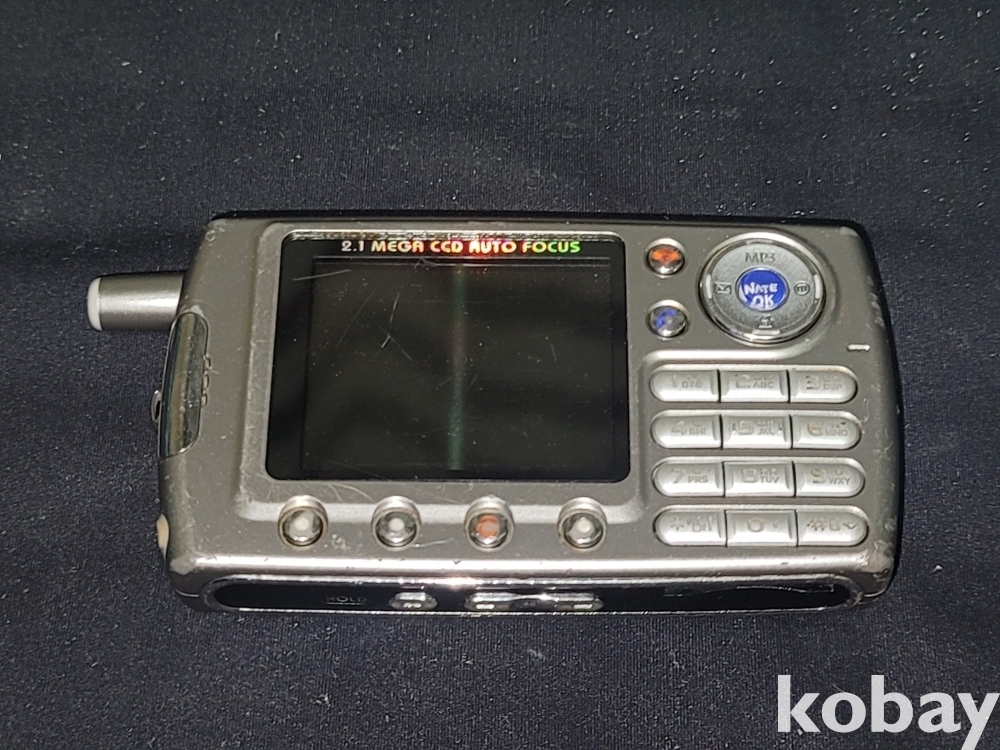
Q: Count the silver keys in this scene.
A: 12